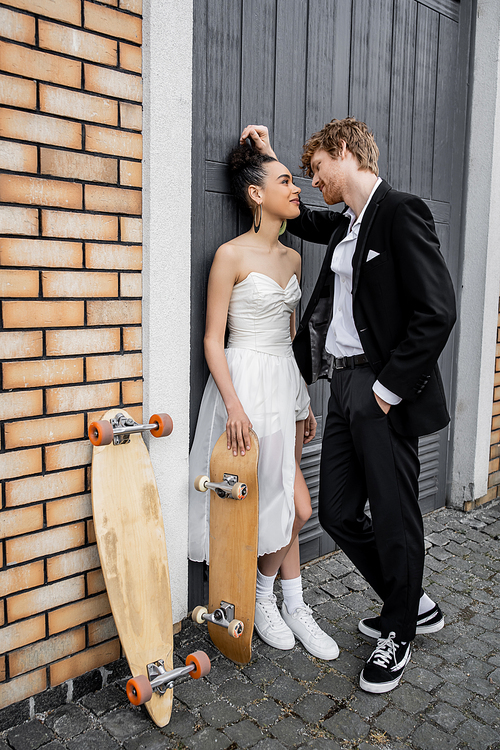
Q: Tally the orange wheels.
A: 4